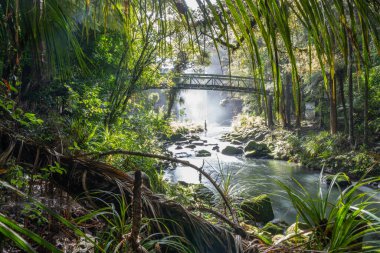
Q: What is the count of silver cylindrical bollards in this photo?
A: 0